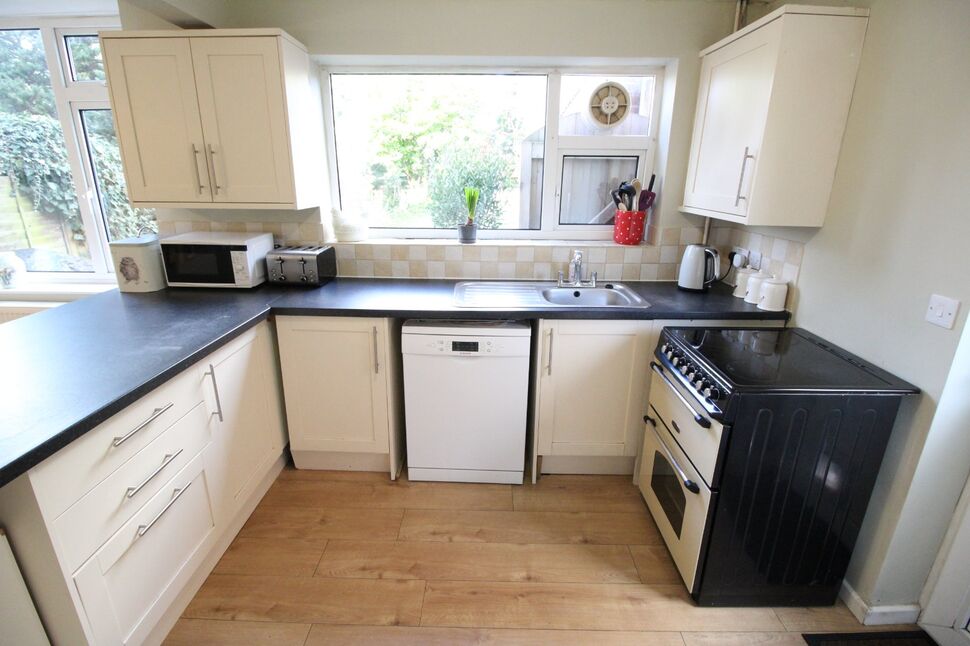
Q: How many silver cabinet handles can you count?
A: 9